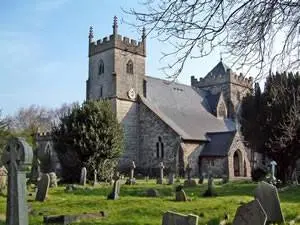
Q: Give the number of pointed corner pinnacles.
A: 3